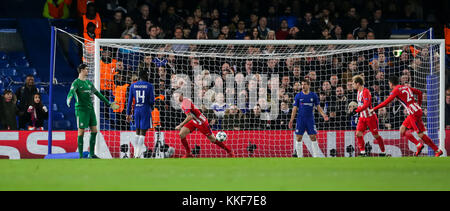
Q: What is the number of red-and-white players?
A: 3